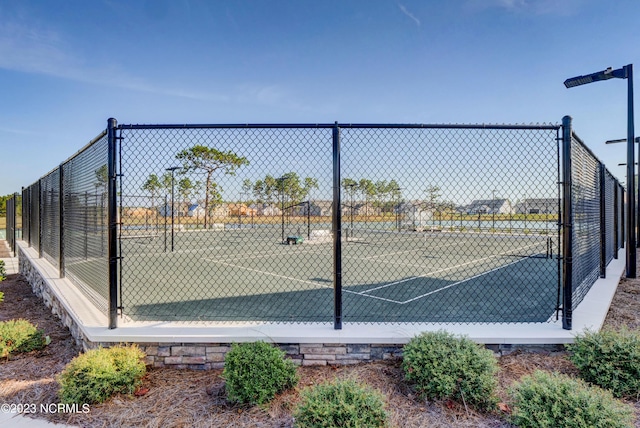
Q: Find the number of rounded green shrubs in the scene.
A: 7